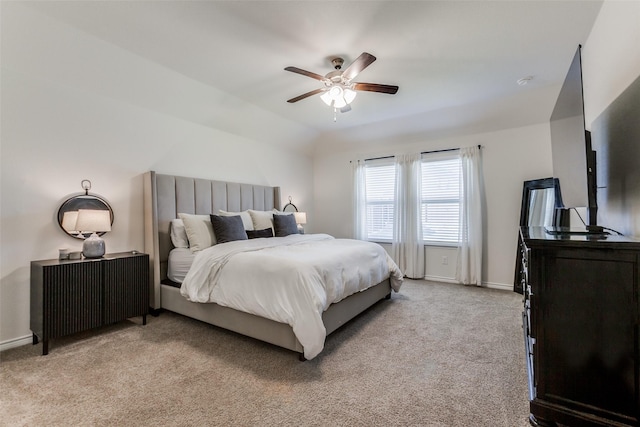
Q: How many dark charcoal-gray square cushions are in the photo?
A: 2